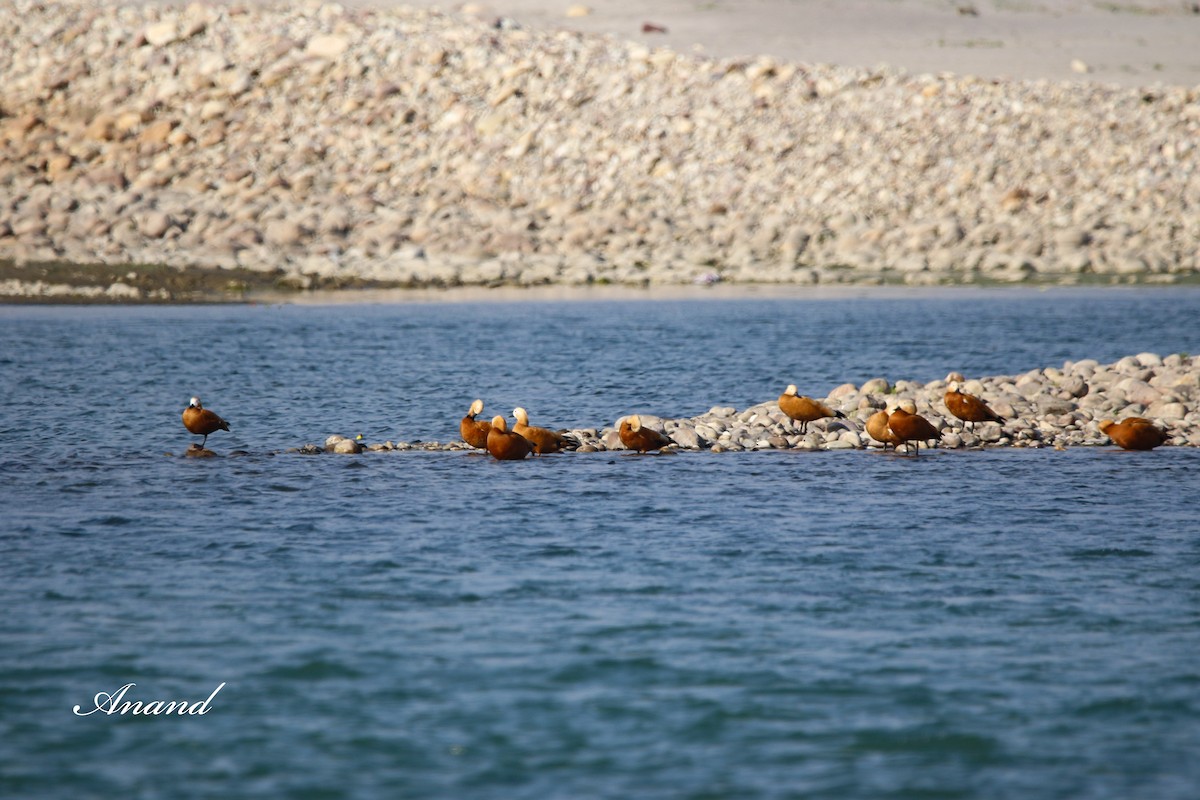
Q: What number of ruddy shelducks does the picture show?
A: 10